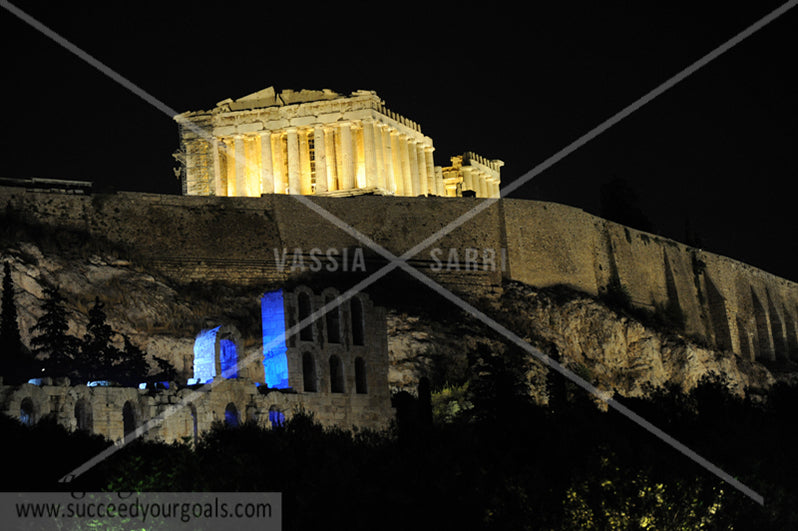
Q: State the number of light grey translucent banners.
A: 1